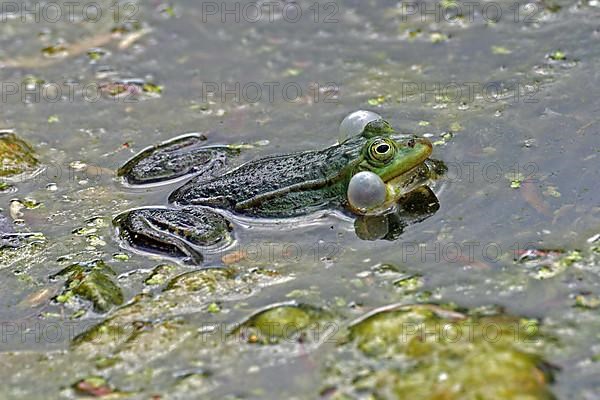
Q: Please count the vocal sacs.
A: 2